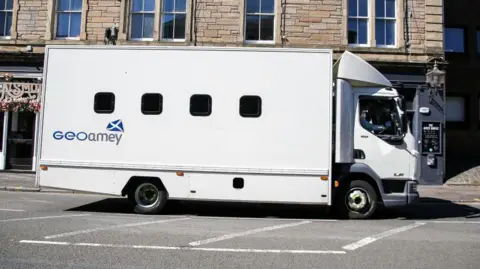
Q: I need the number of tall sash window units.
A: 7